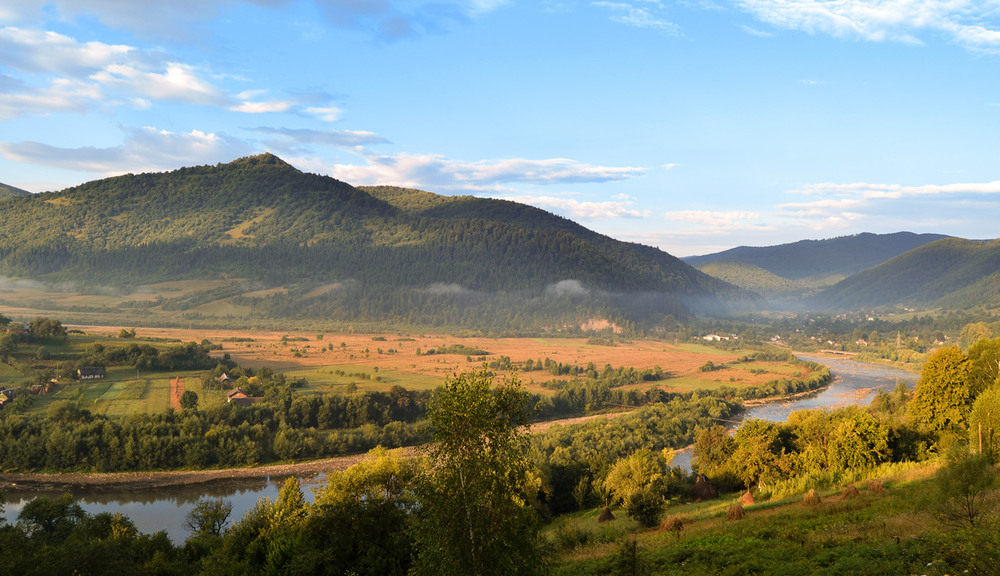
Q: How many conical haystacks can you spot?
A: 8